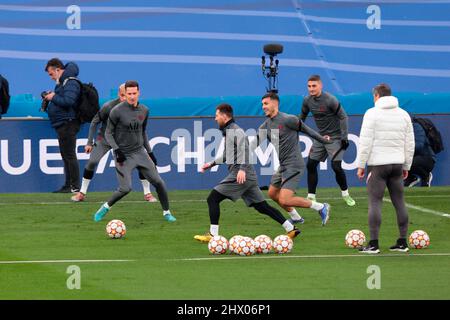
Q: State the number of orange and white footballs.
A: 8